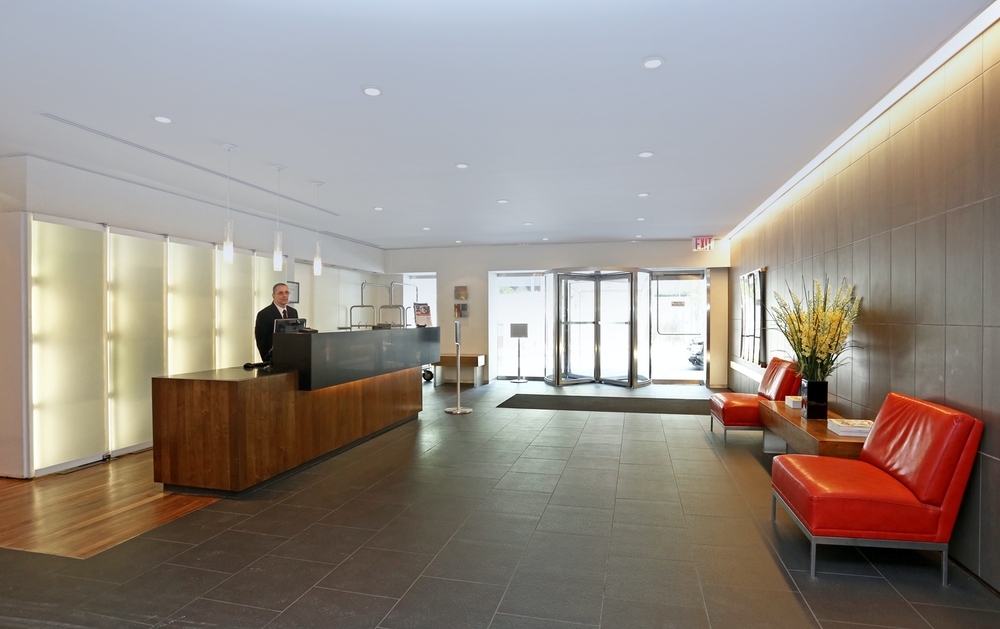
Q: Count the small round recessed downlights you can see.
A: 14